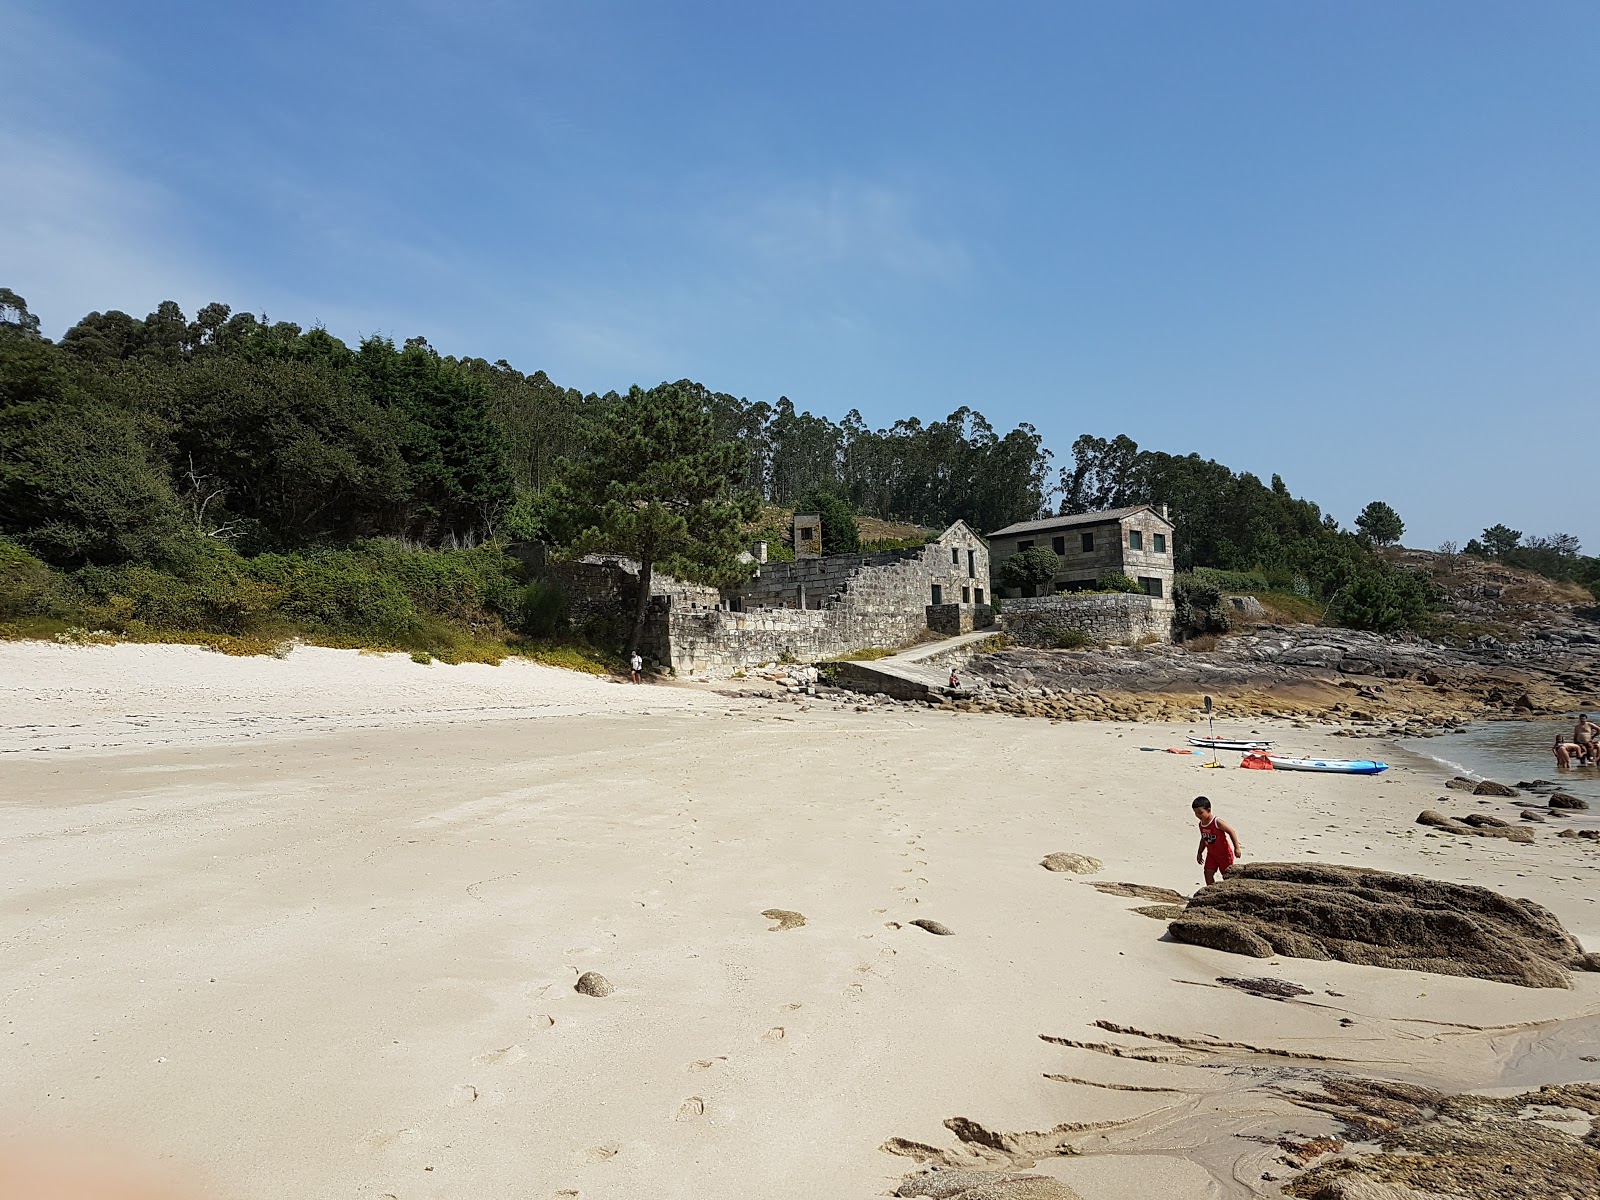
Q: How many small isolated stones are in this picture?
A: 4